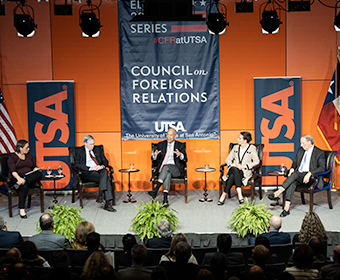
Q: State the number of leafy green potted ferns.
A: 3